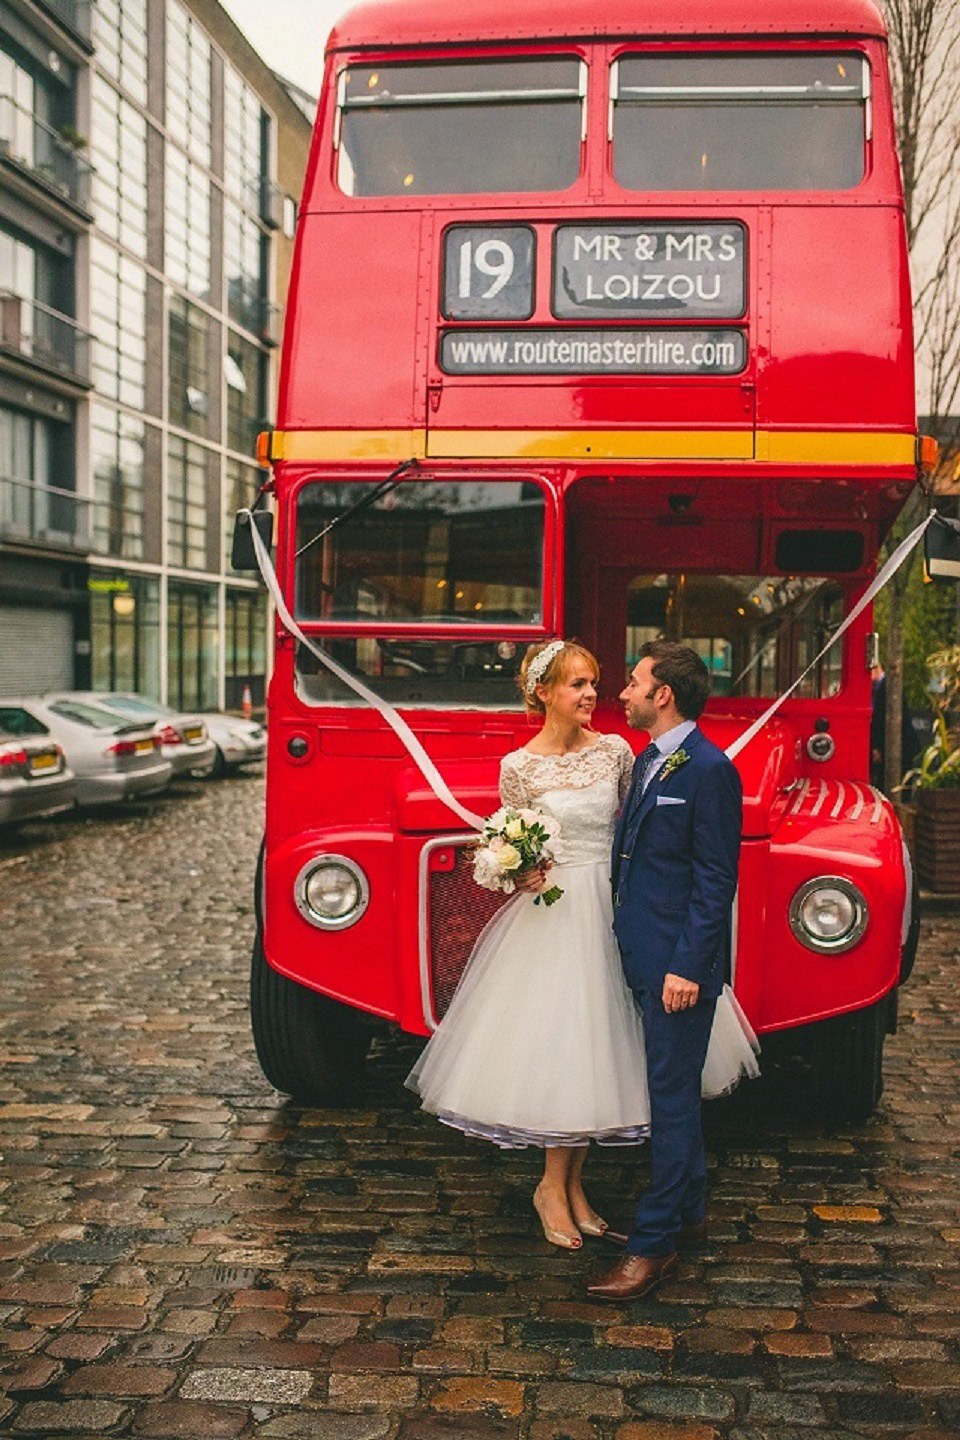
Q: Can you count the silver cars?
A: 4